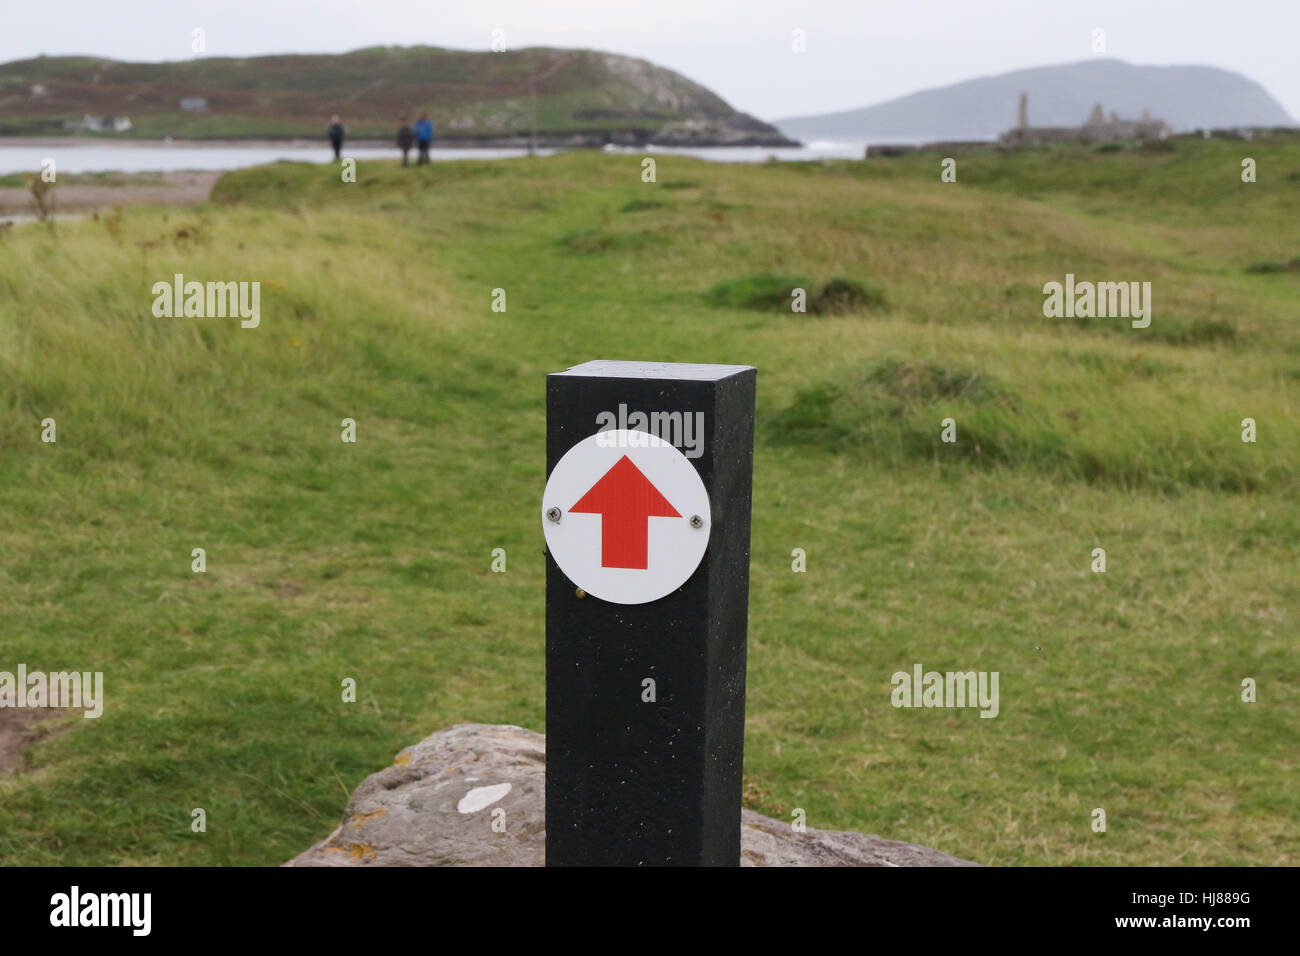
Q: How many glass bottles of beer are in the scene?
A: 0